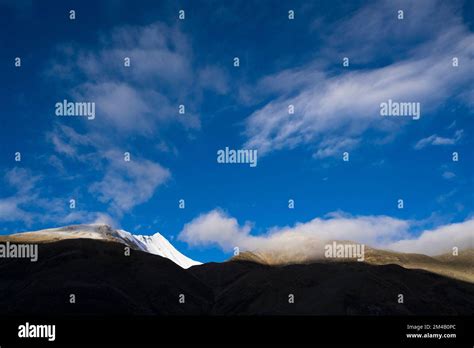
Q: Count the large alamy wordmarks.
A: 6